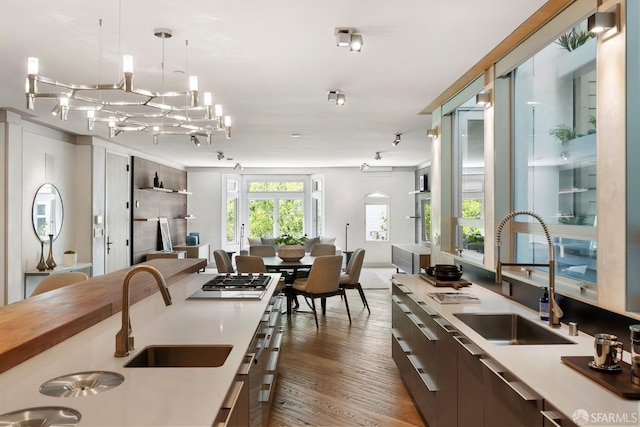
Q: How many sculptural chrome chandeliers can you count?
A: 1